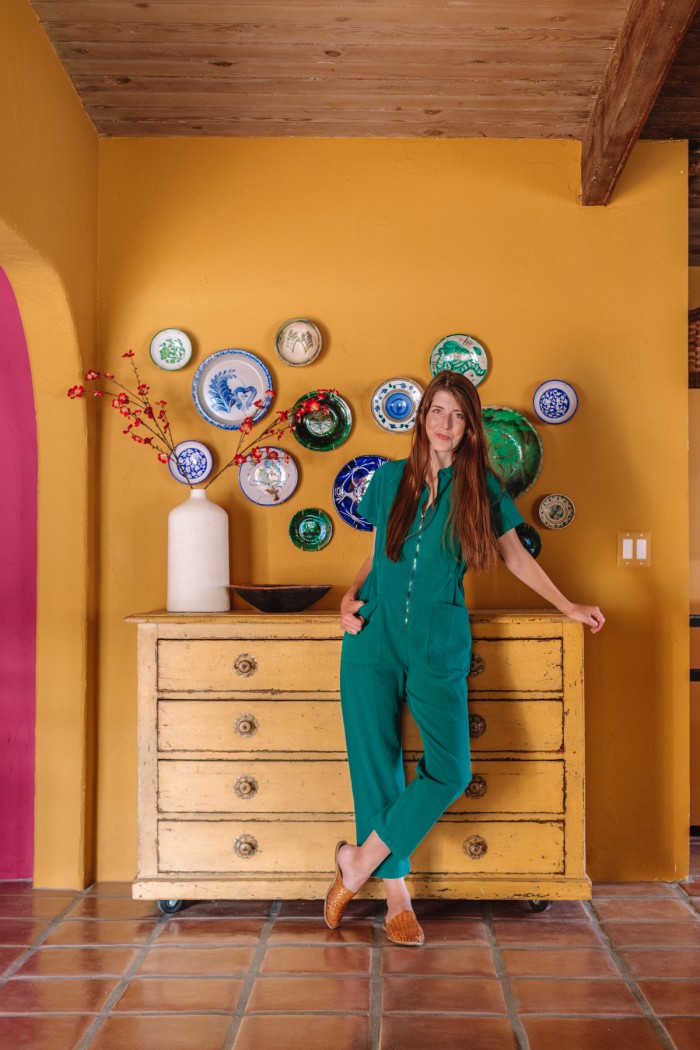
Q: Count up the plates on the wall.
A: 14